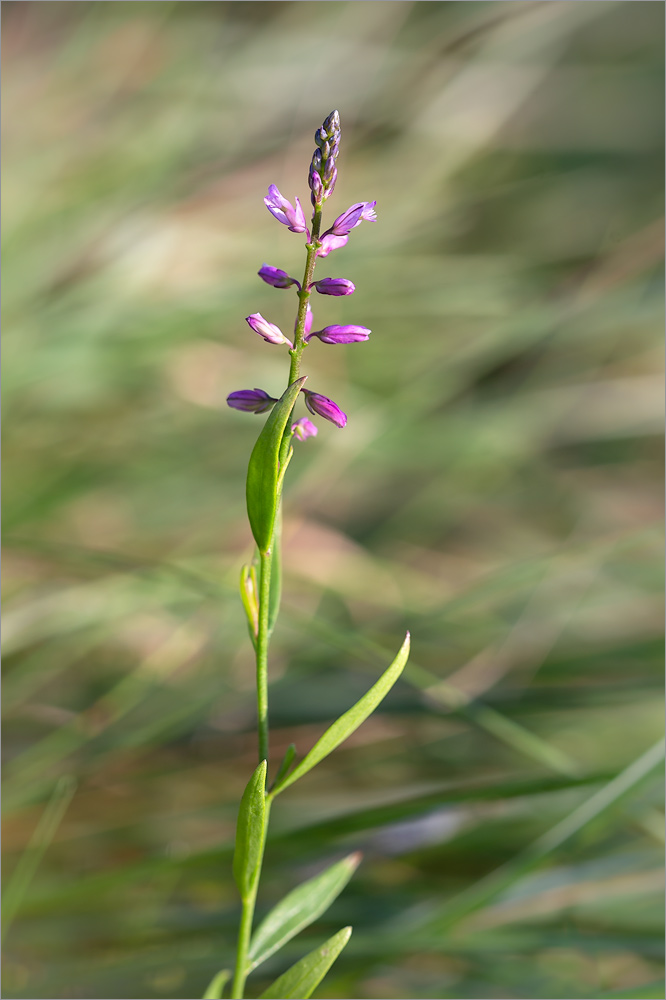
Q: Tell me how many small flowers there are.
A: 11